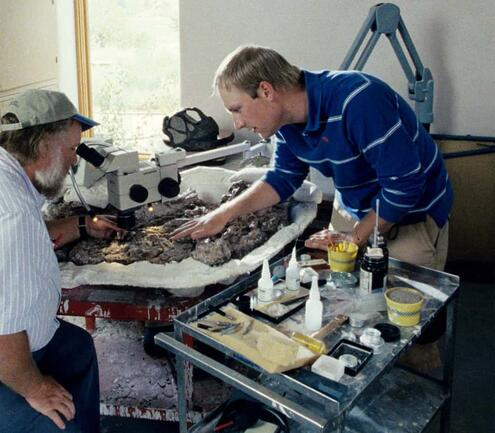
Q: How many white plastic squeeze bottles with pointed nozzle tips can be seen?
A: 3